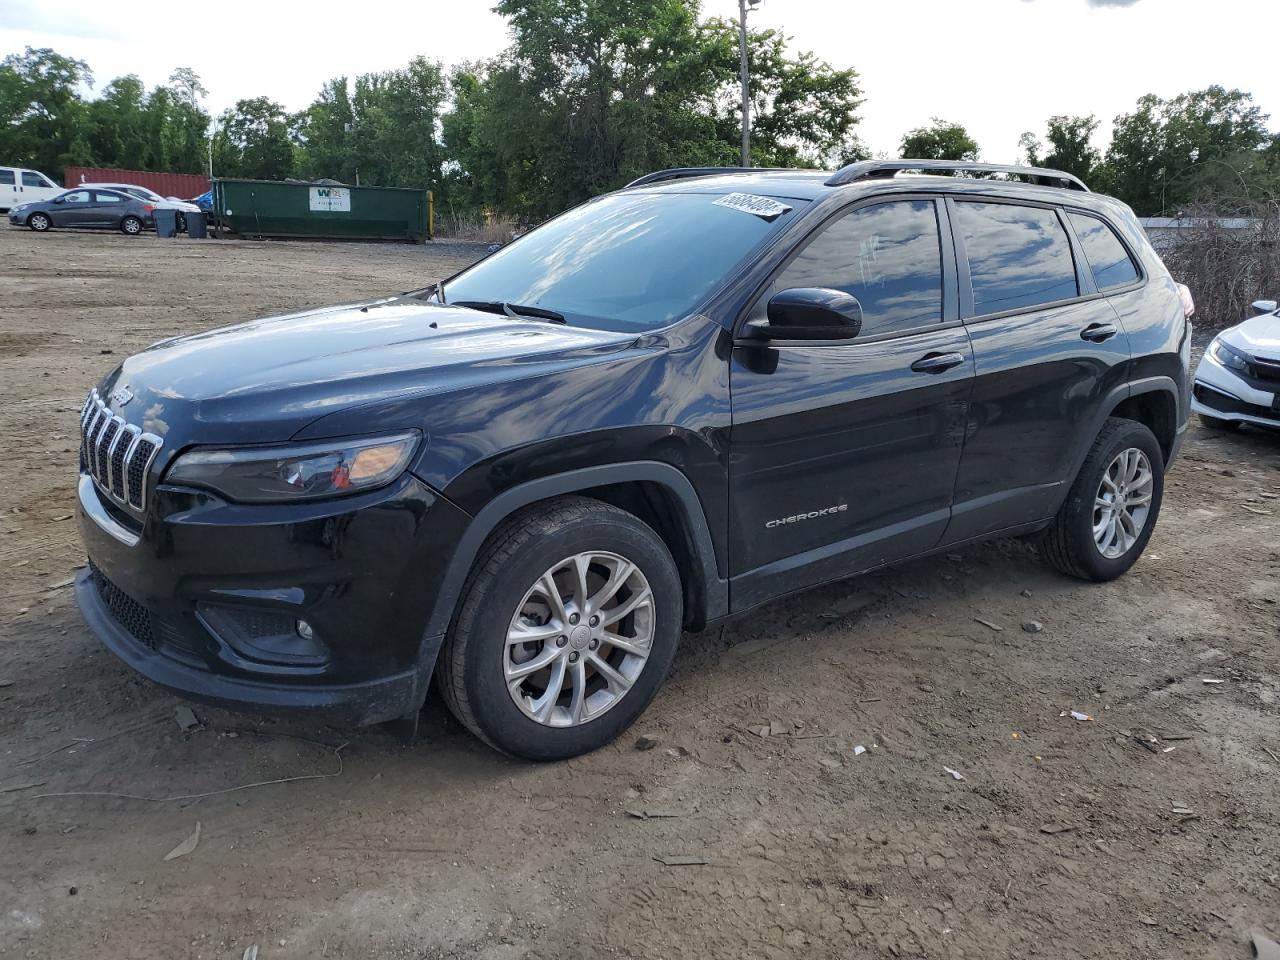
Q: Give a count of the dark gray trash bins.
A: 2